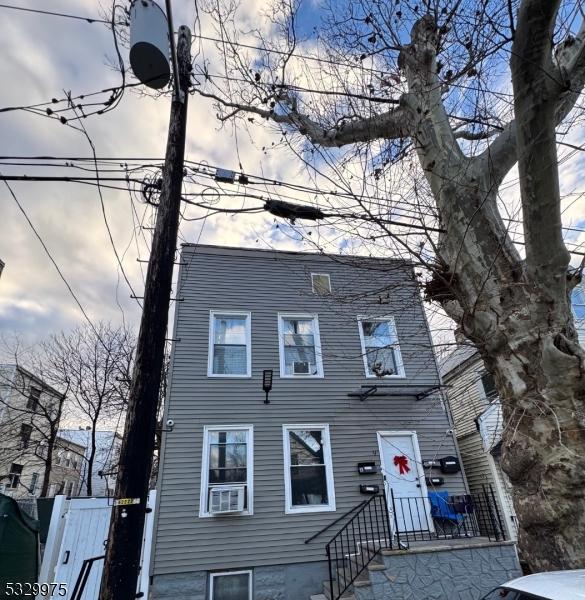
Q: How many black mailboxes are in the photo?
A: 5